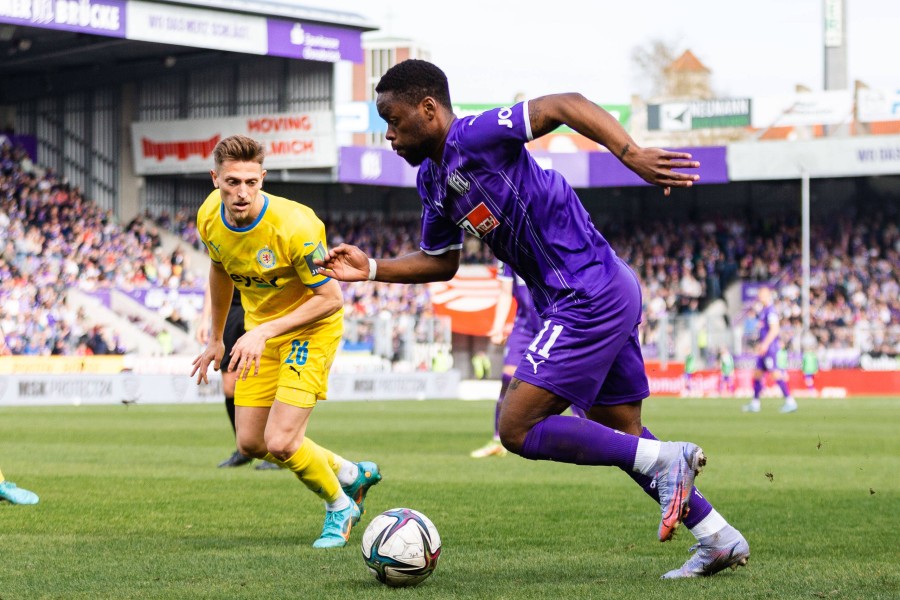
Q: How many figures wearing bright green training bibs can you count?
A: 4